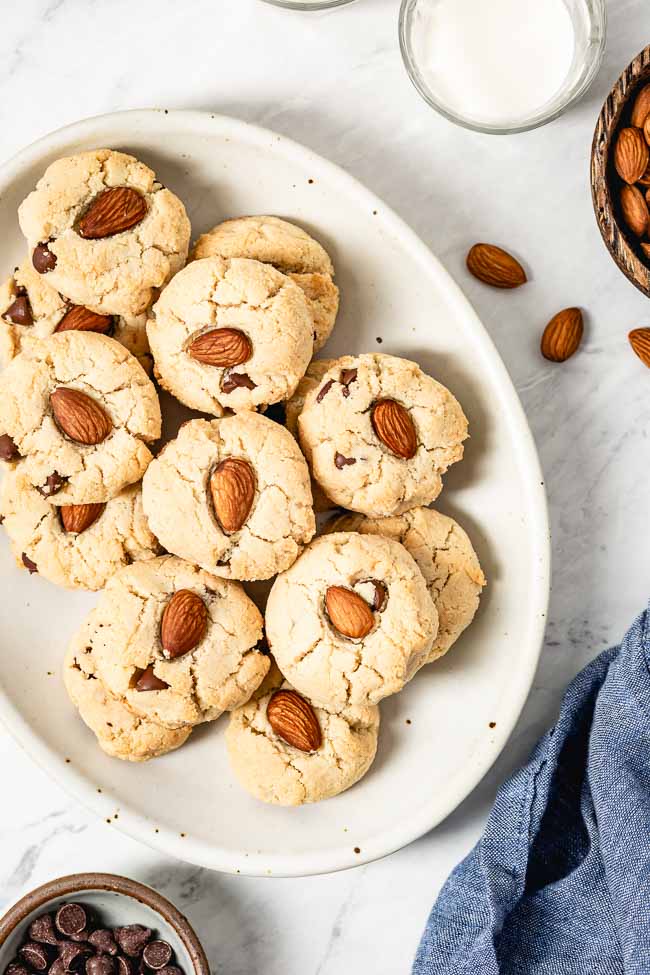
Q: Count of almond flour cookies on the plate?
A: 14